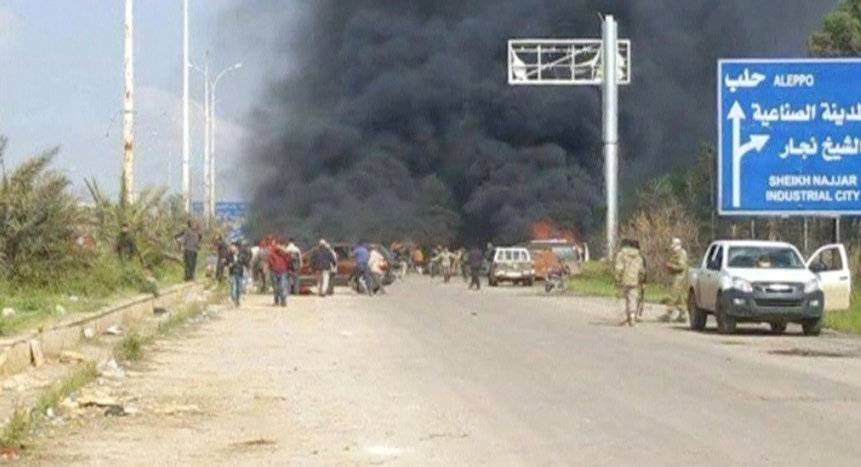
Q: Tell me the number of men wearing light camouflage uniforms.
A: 2